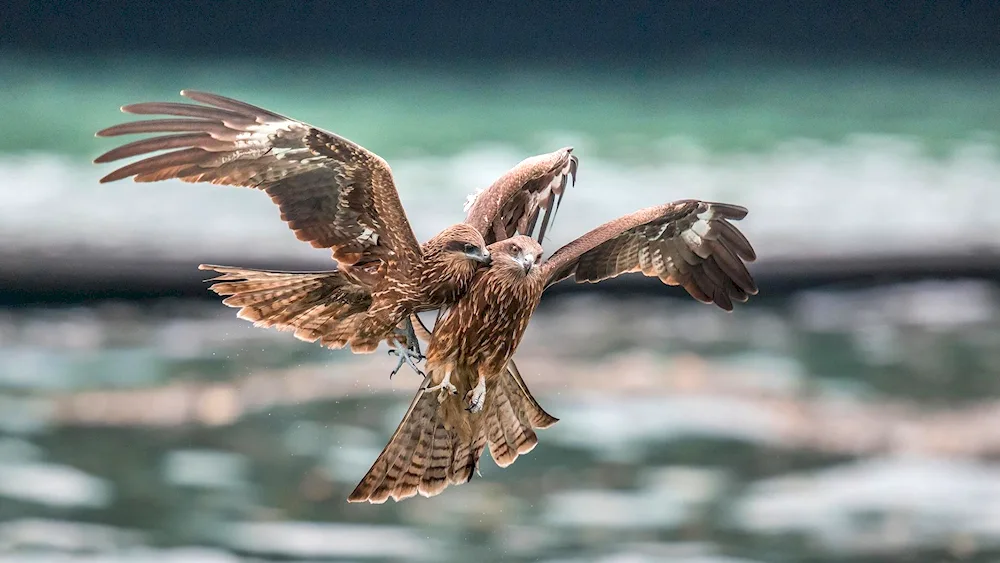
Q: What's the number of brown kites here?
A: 2